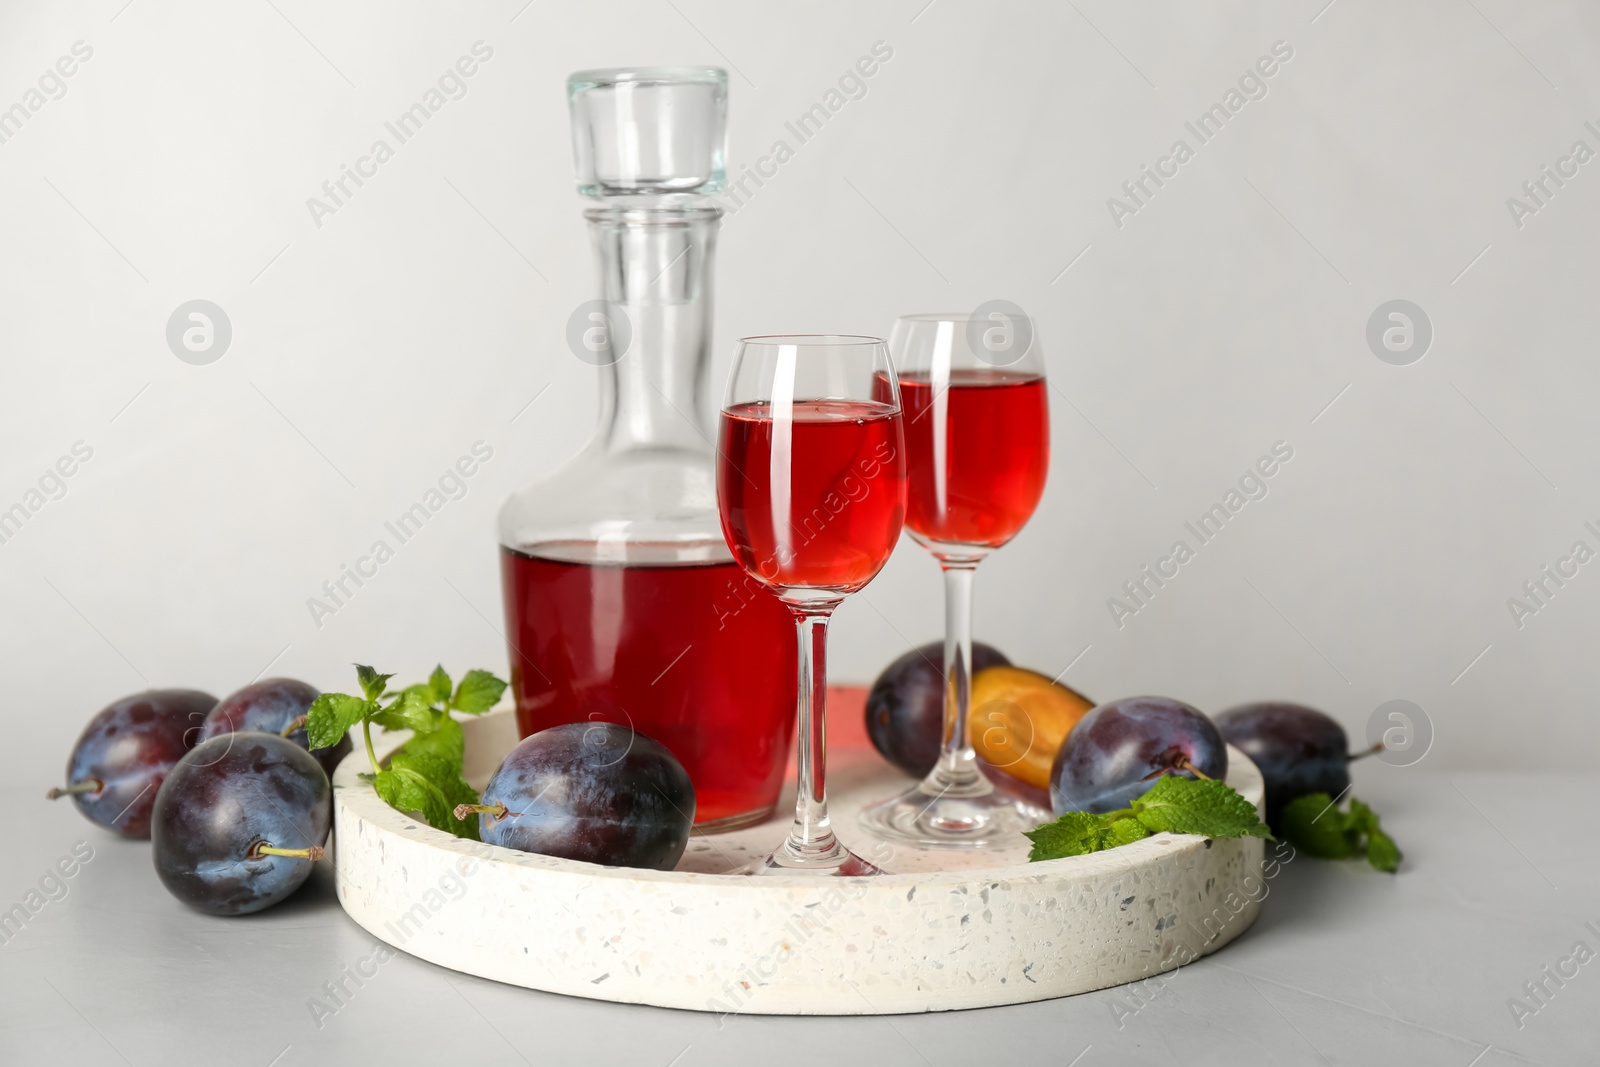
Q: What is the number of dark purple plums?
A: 7